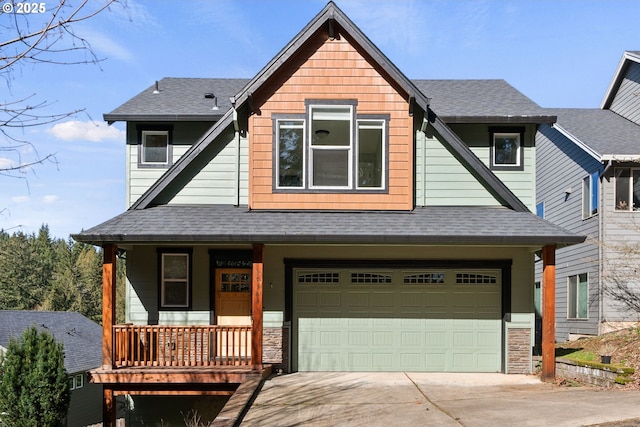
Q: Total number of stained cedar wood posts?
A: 3